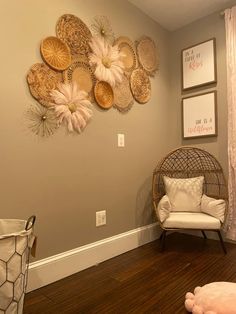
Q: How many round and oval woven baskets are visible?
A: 9